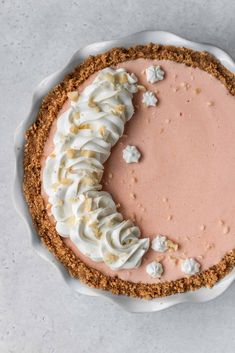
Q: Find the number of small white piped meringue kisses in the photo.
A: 6